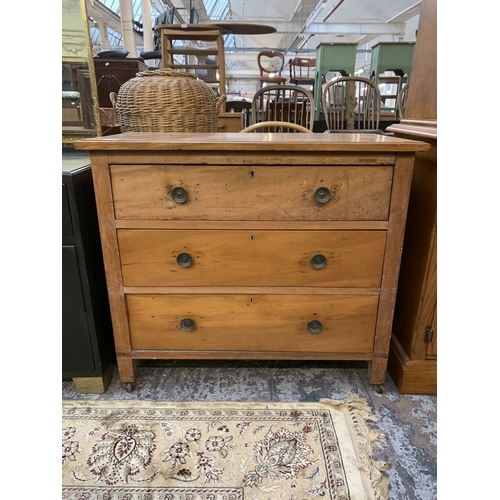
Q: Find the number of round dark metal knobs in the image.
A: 6